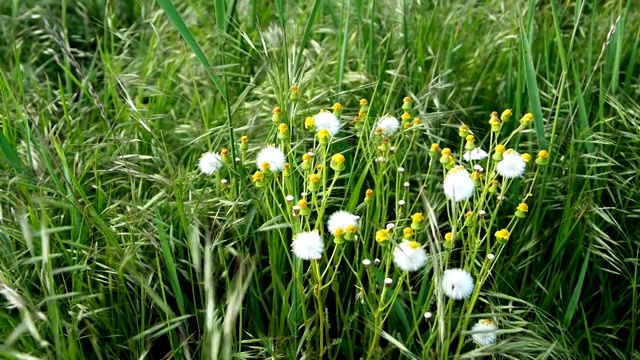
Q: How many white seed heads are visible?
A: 12